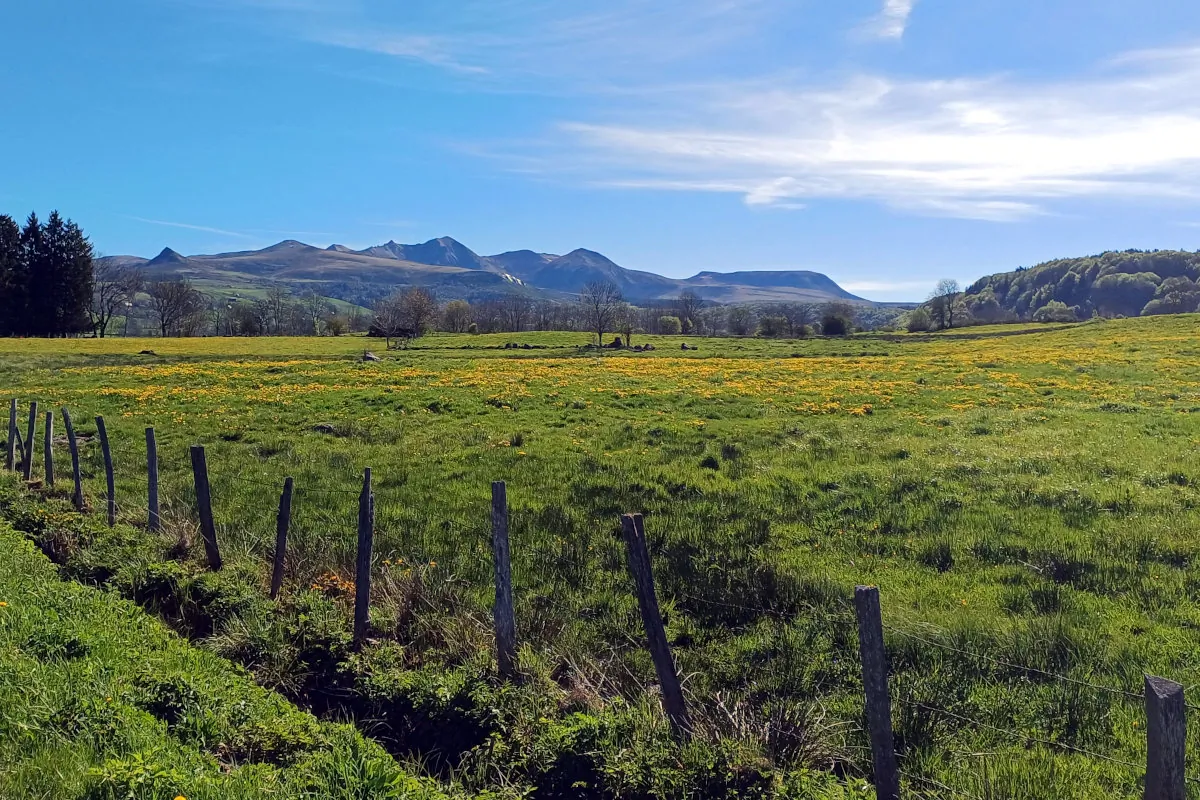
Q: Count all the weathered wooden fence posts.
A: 13